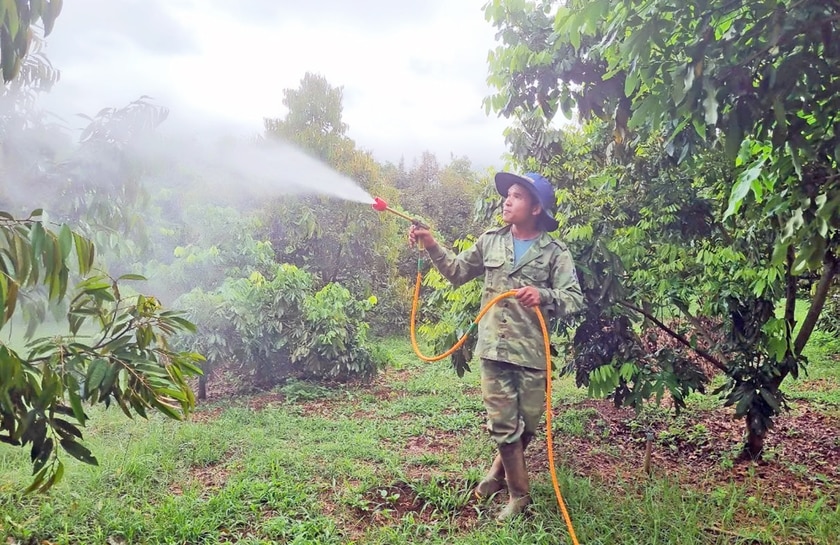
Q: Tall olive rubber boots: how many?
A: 2